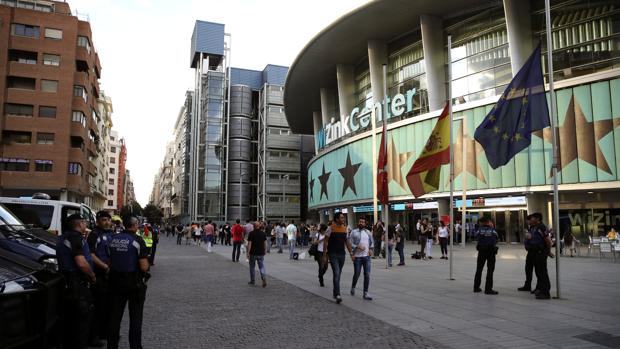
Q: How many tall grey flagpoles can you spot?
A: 3